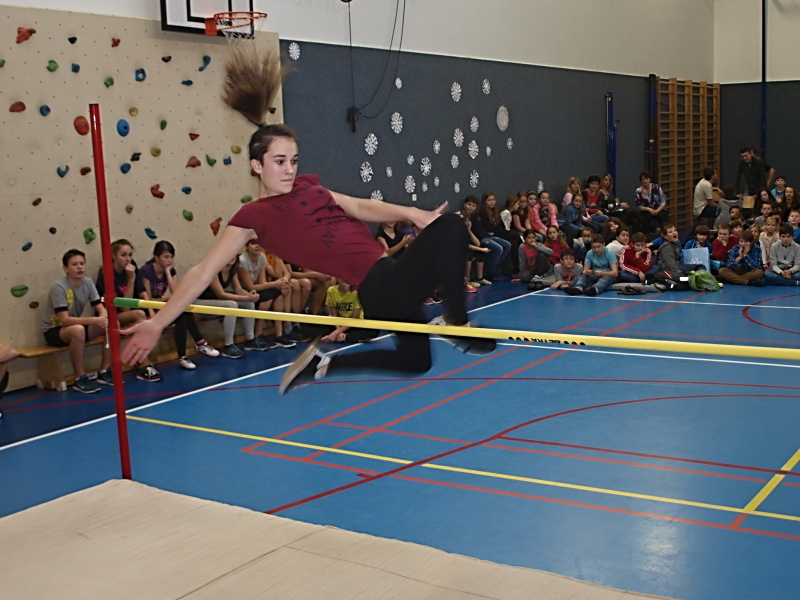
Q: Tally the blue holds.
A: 12